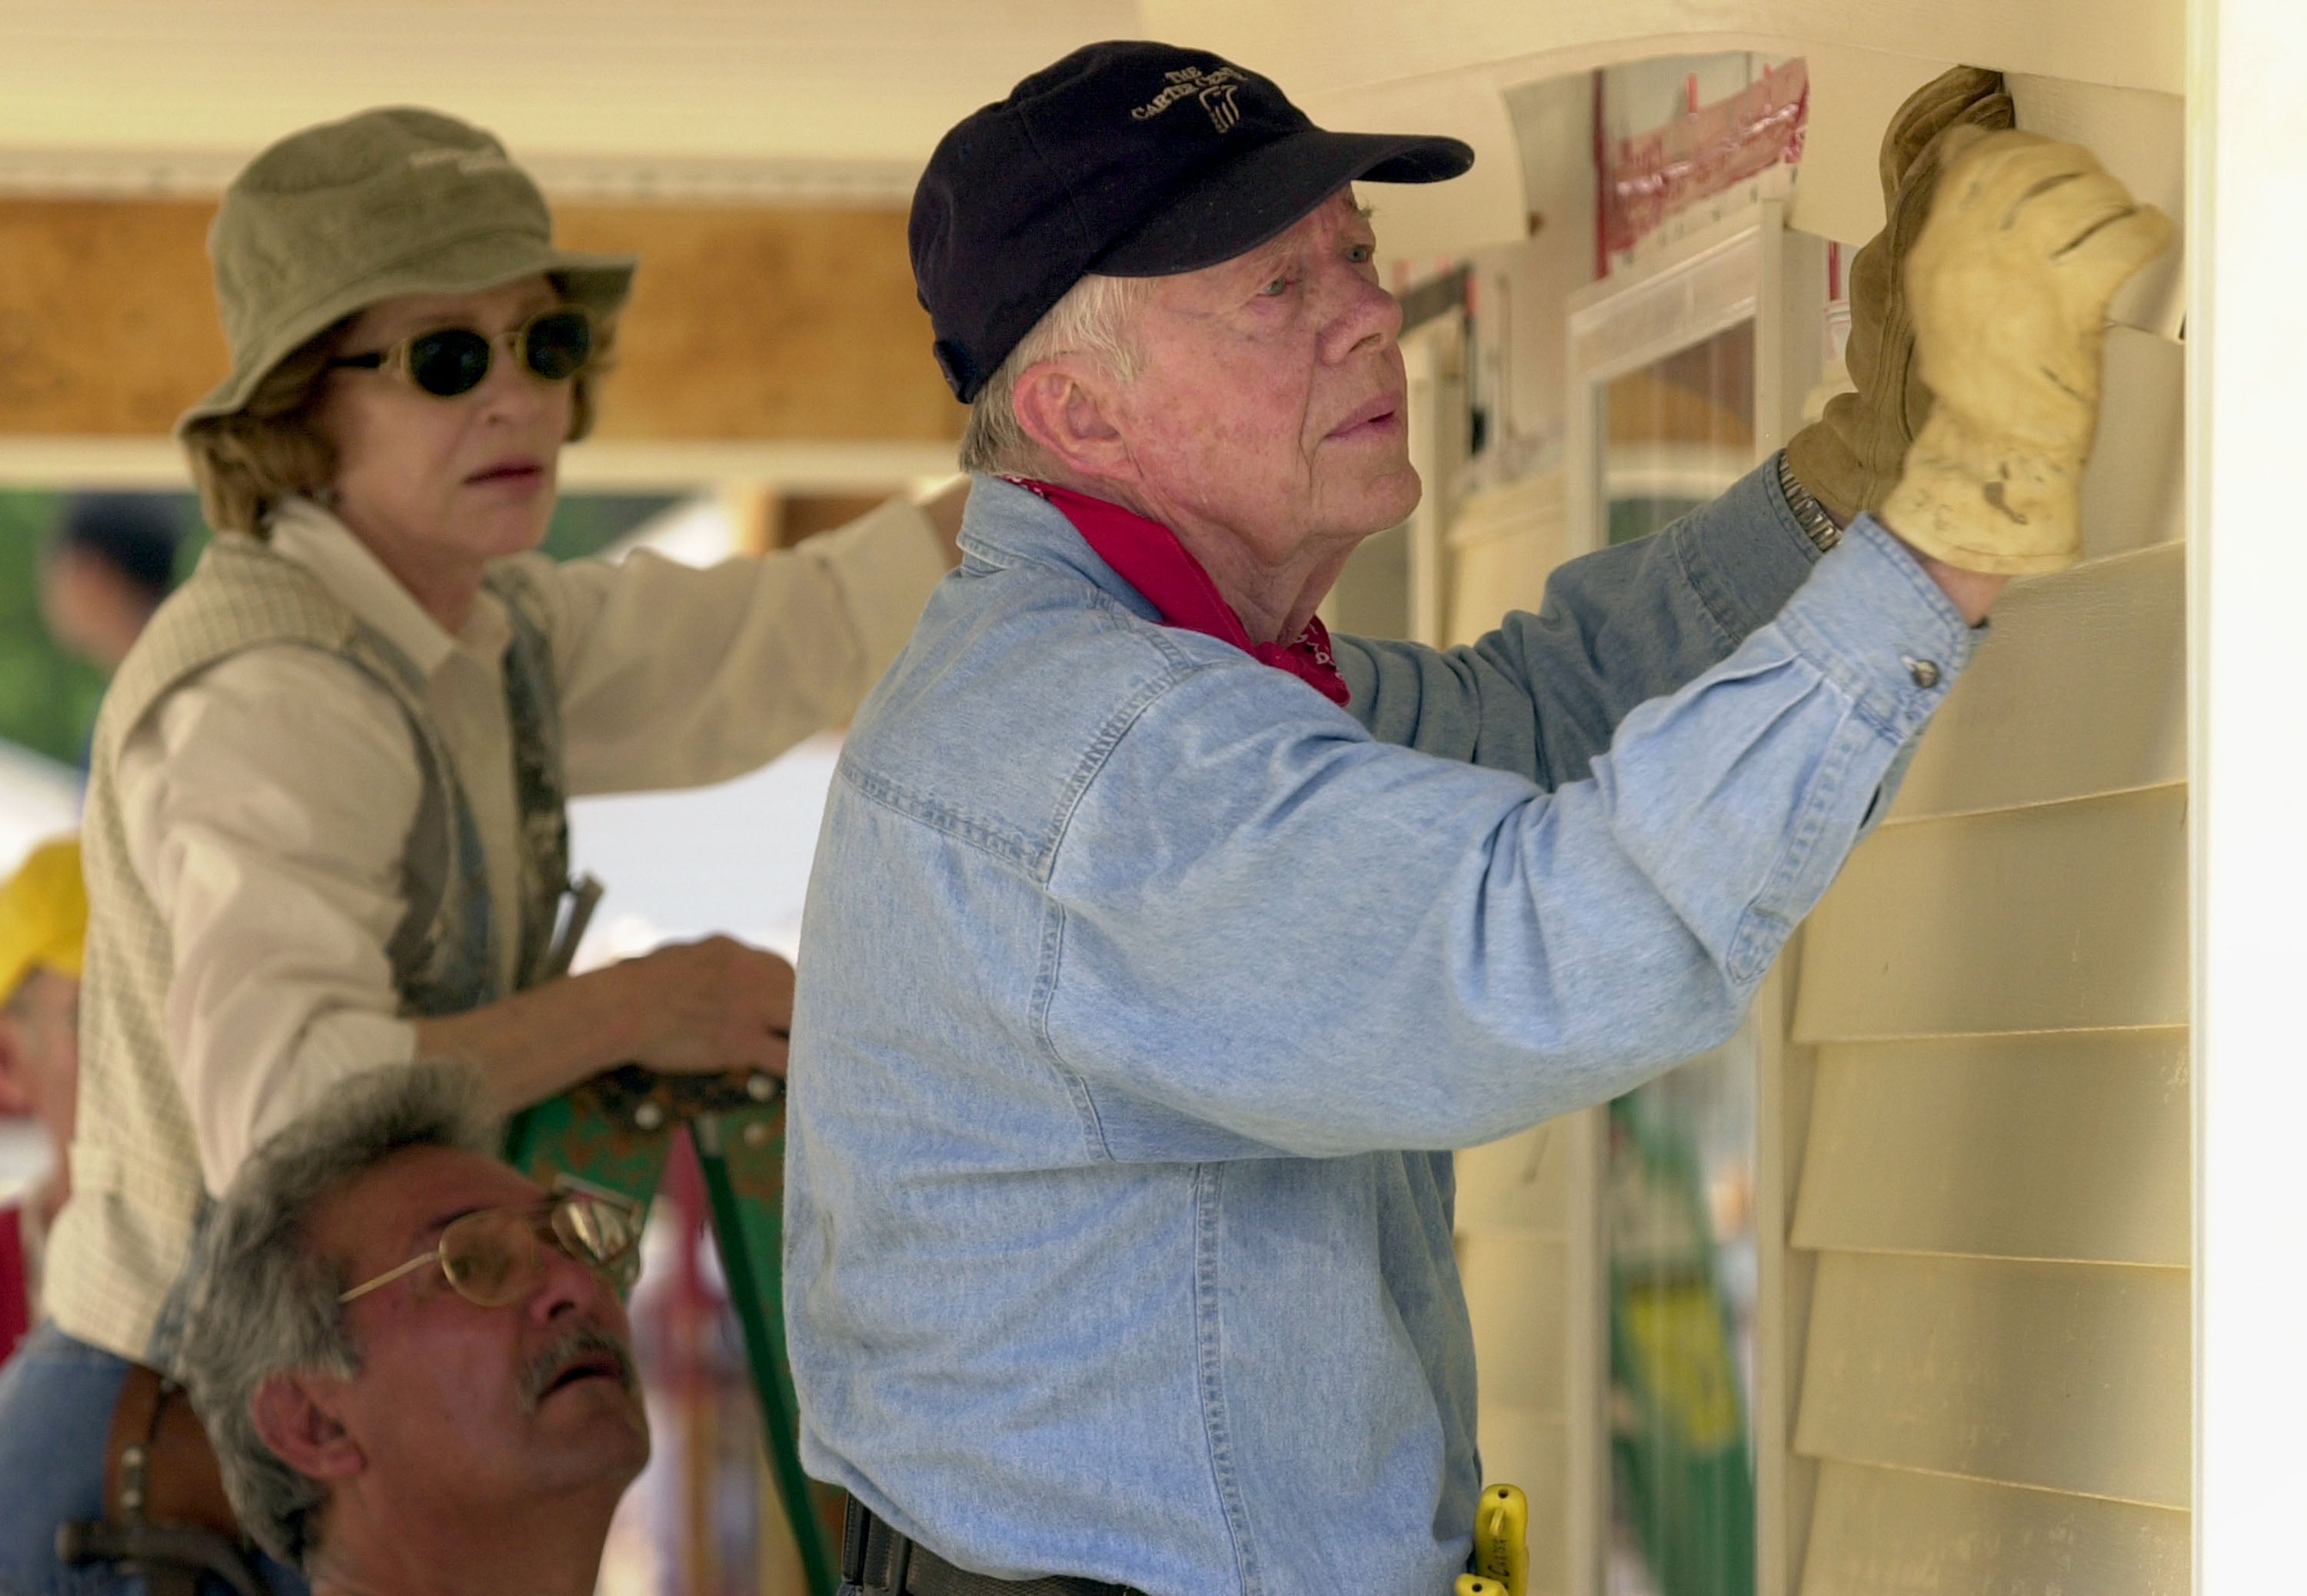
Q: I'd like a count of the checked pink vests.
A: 0